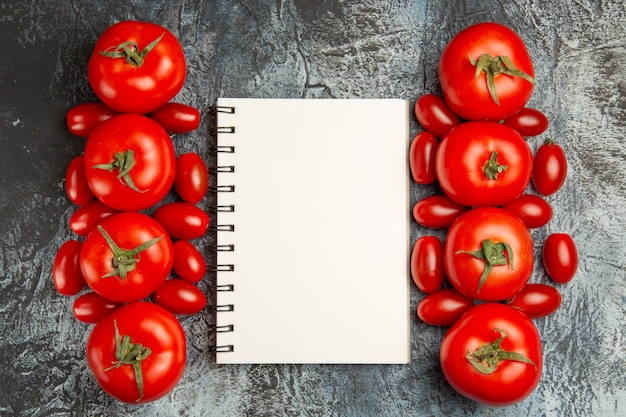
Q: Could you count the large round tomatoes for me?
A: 8